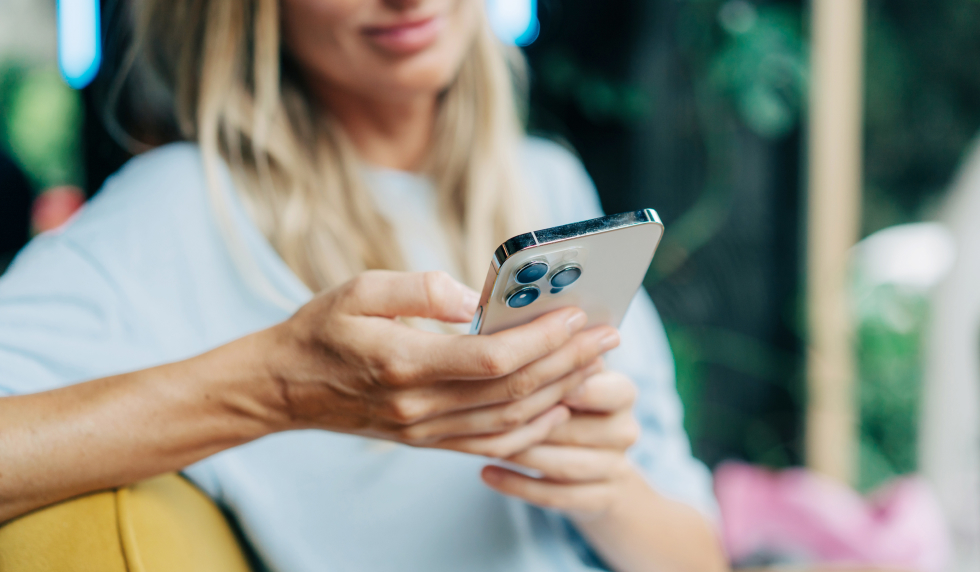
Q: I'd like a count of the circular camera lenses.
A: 3